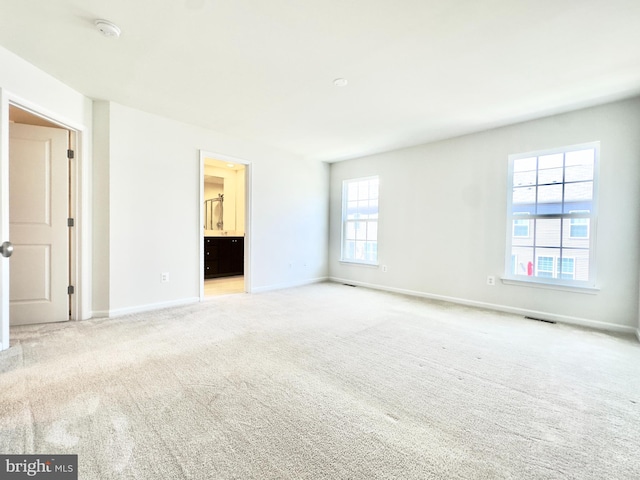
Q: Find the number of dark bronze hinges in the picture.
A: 3